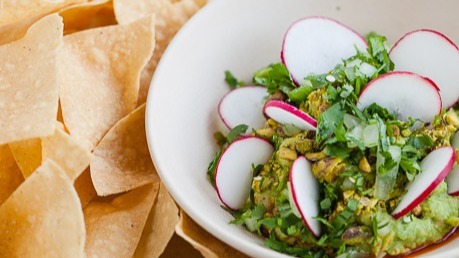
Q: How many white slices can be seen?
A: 9